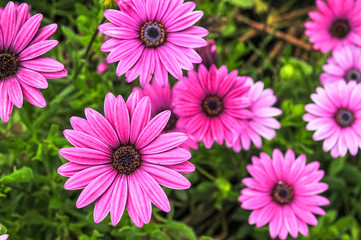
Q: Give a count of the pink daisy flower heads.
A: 10